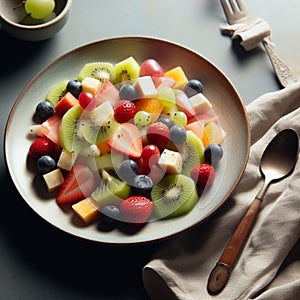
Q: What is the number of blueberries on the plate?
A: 11